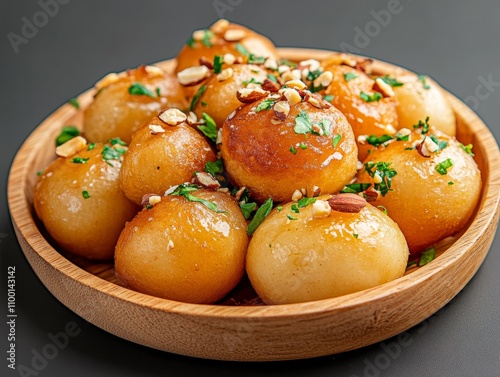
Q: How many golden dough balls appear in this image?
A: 11